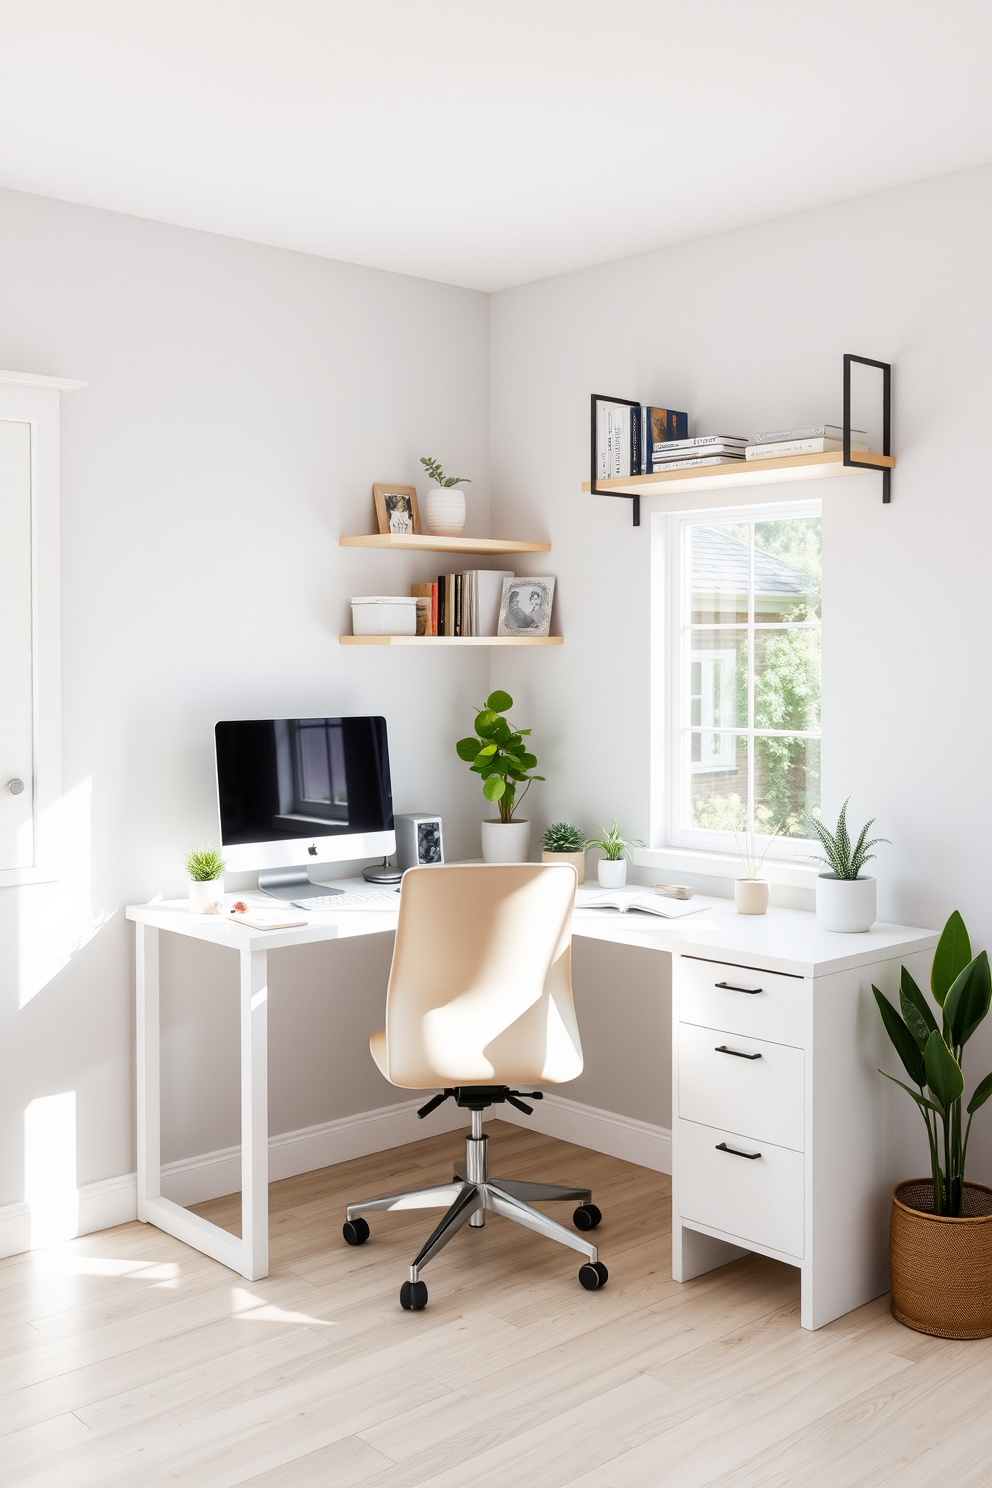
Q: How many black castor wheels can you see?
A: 4